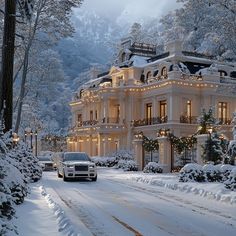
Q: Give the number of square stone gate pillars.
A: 3